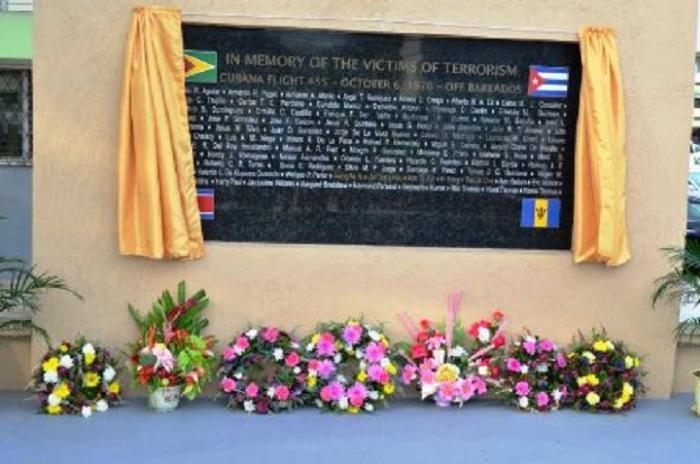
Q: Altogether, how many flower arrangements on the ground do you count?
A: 7